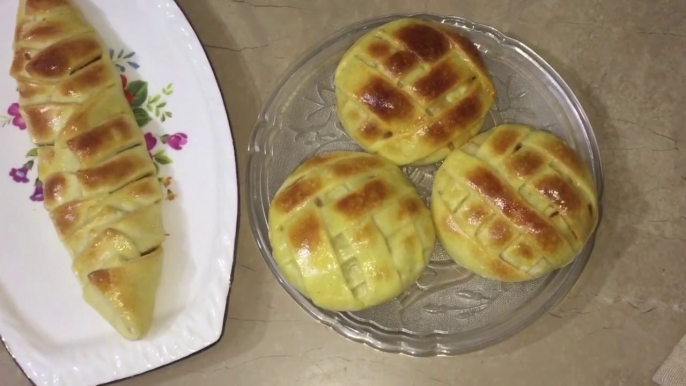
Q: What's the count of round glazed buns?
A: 3